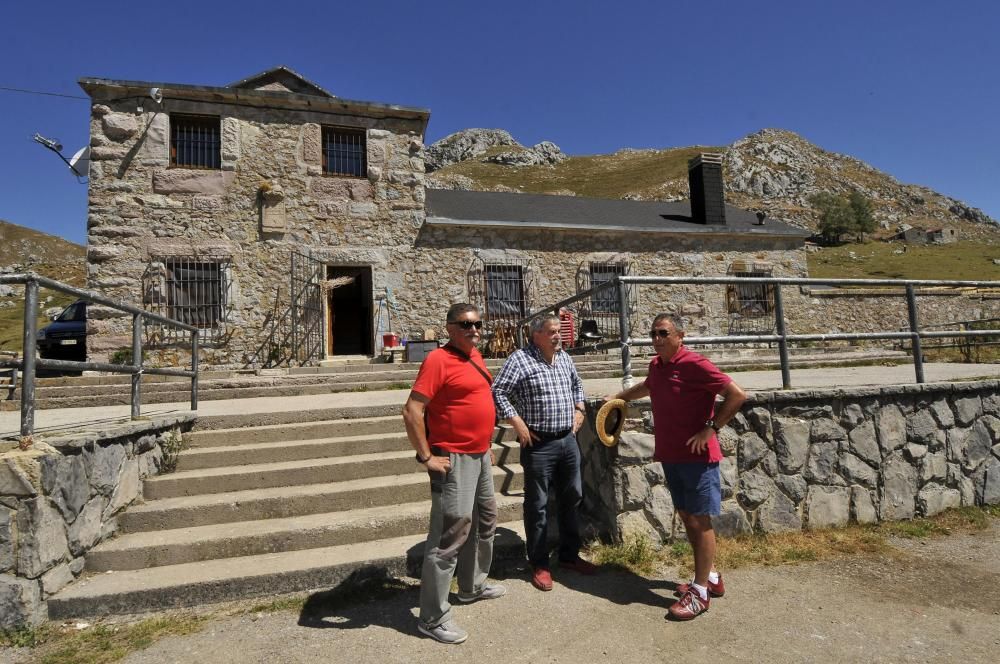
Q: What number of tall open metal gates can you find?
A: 1